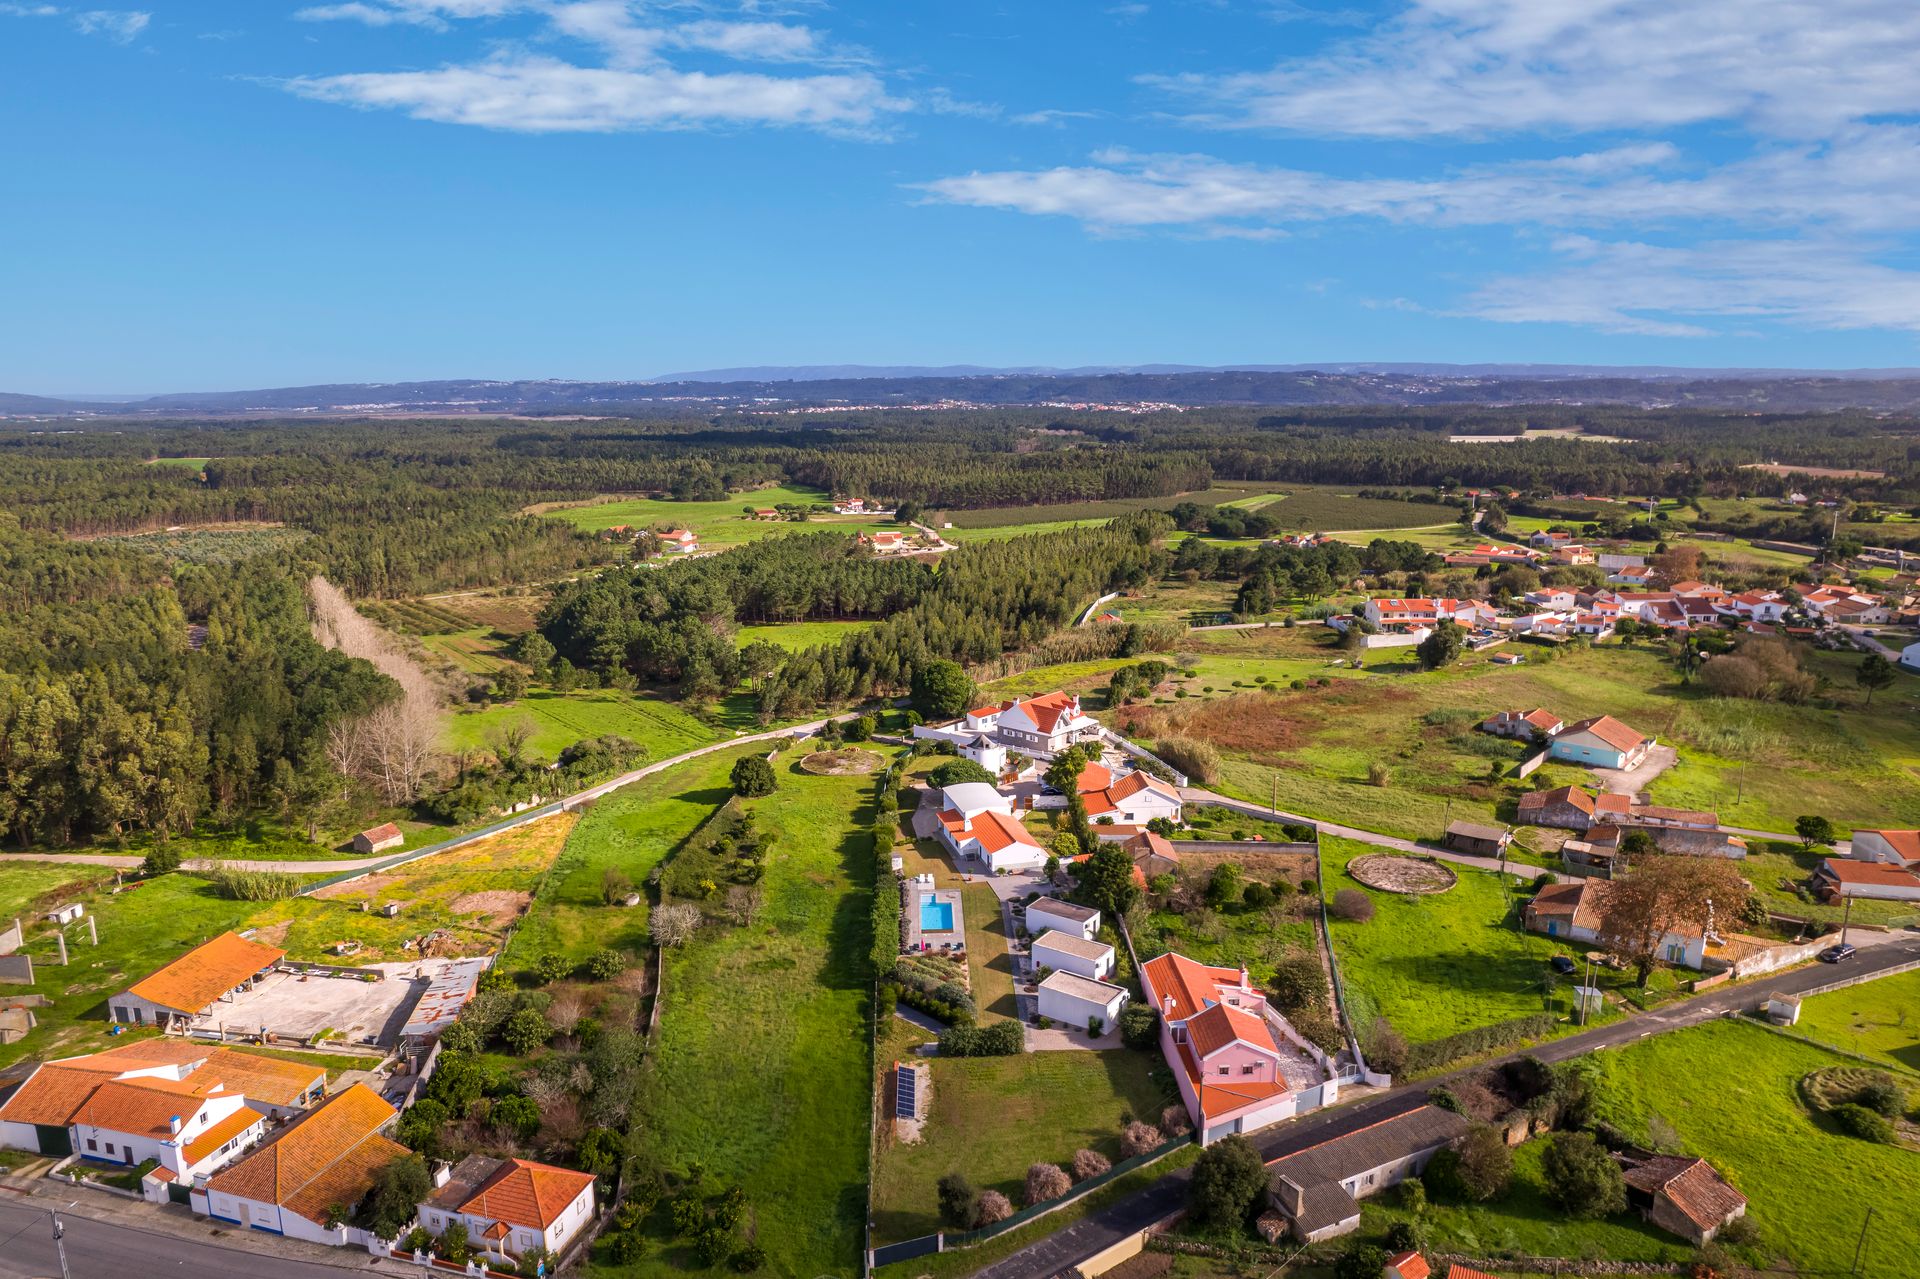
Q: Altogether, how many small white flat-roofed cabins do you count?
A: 3